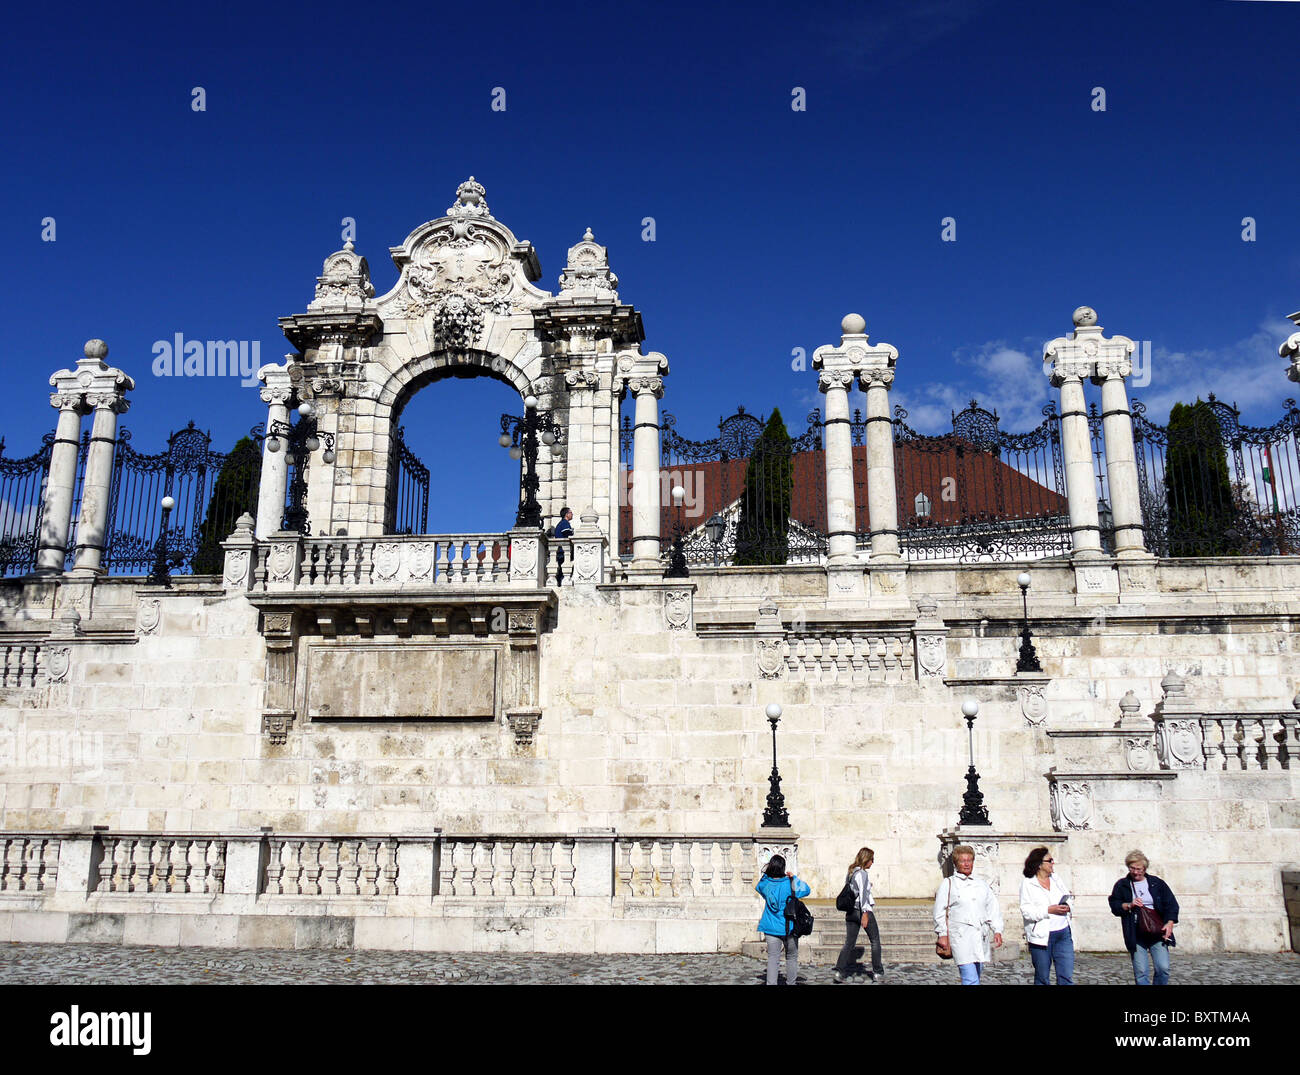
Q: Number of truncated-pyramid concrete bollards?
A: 0